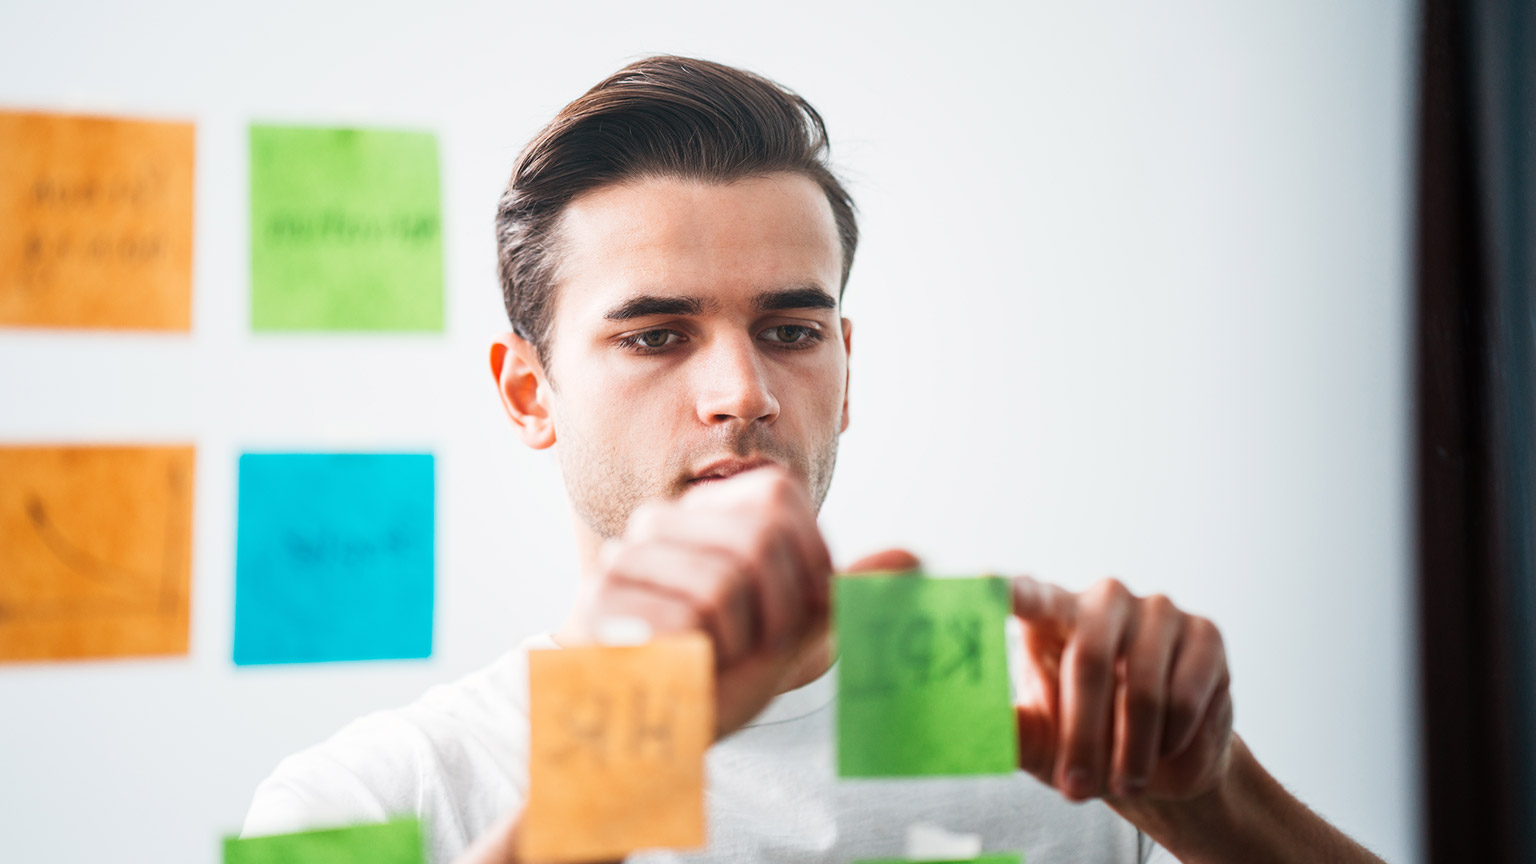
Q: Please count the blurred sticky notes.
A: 8